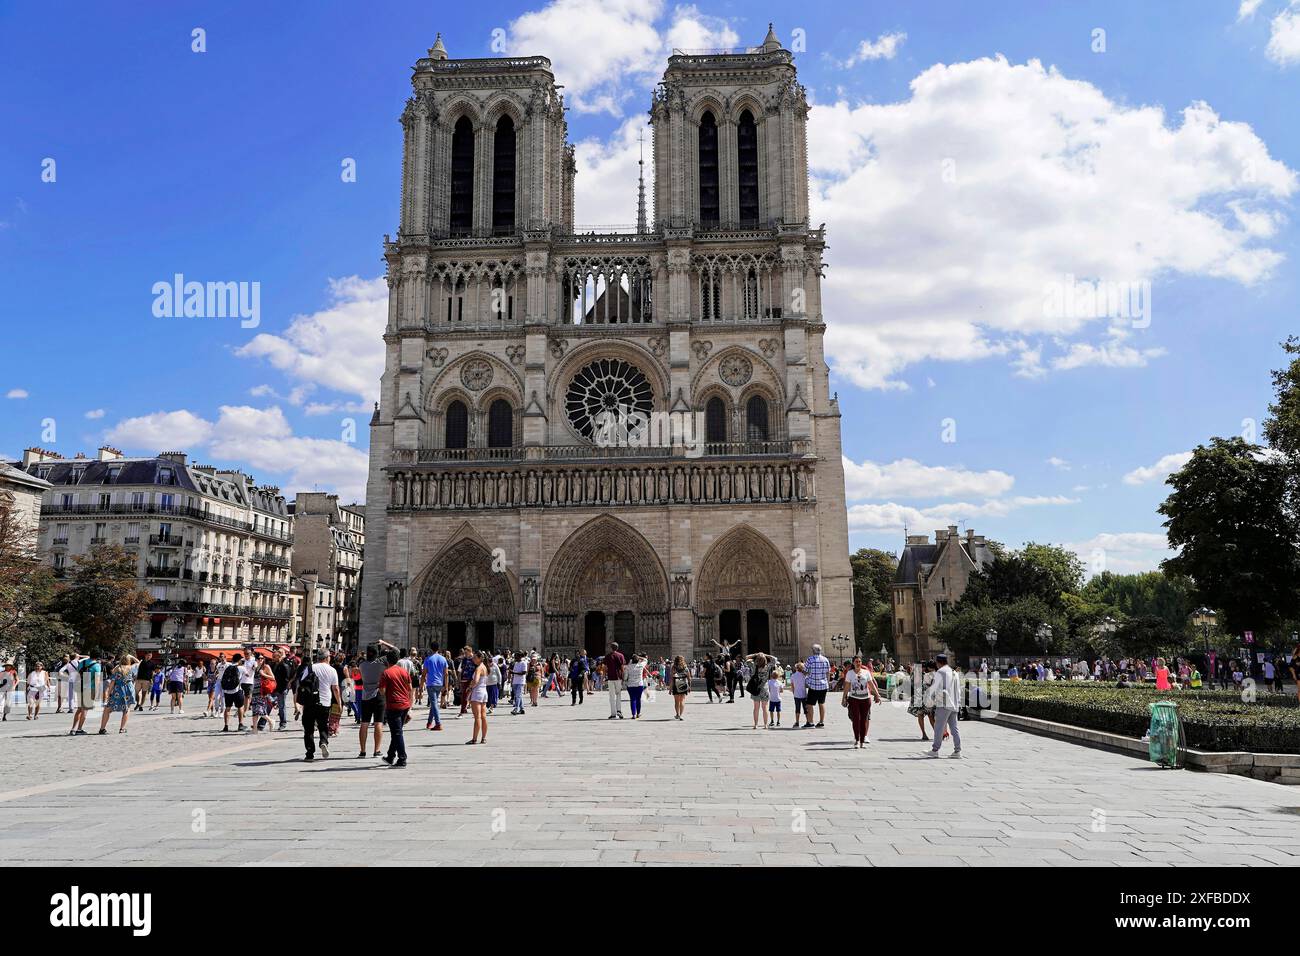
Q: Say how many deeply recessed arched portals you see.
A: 3